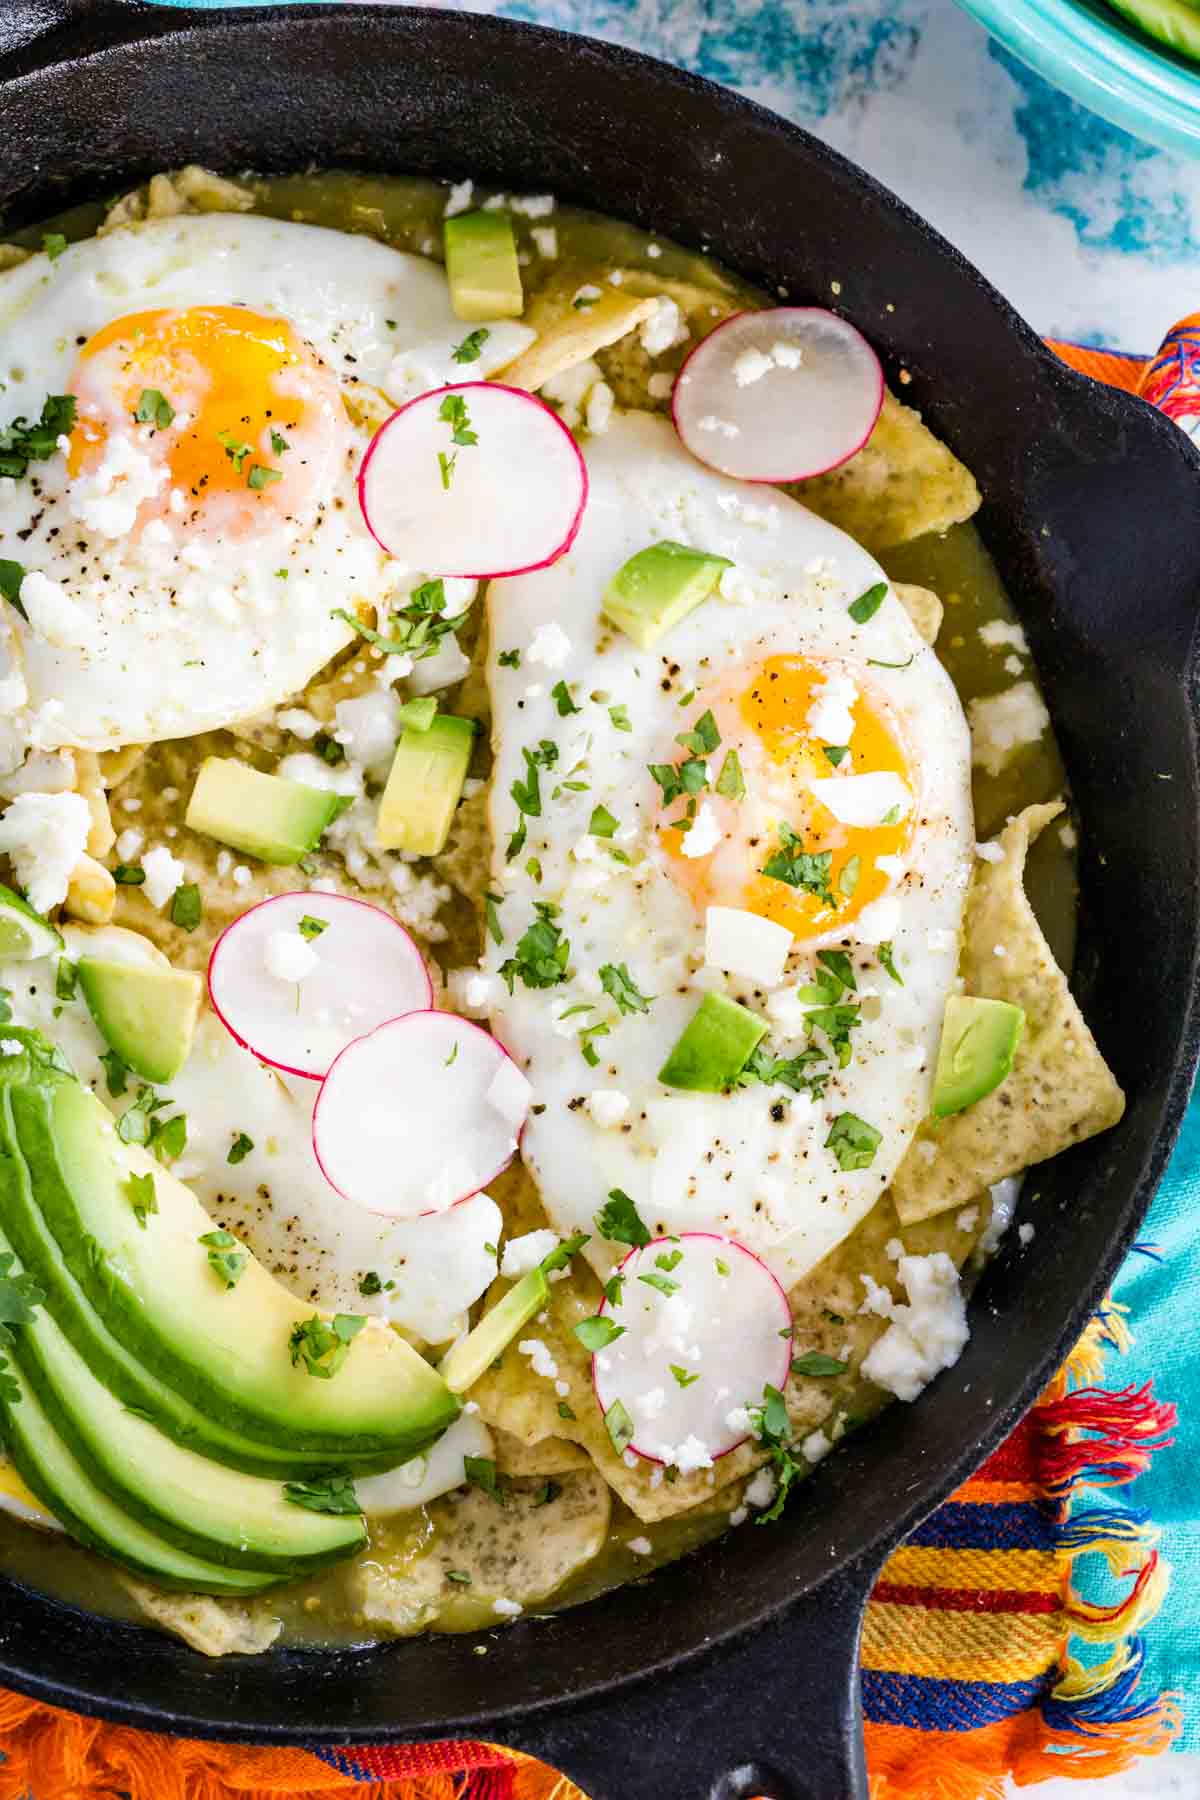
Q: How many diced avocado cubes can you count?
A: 8